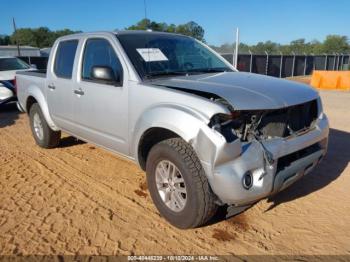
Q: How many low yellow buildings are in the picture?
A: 0